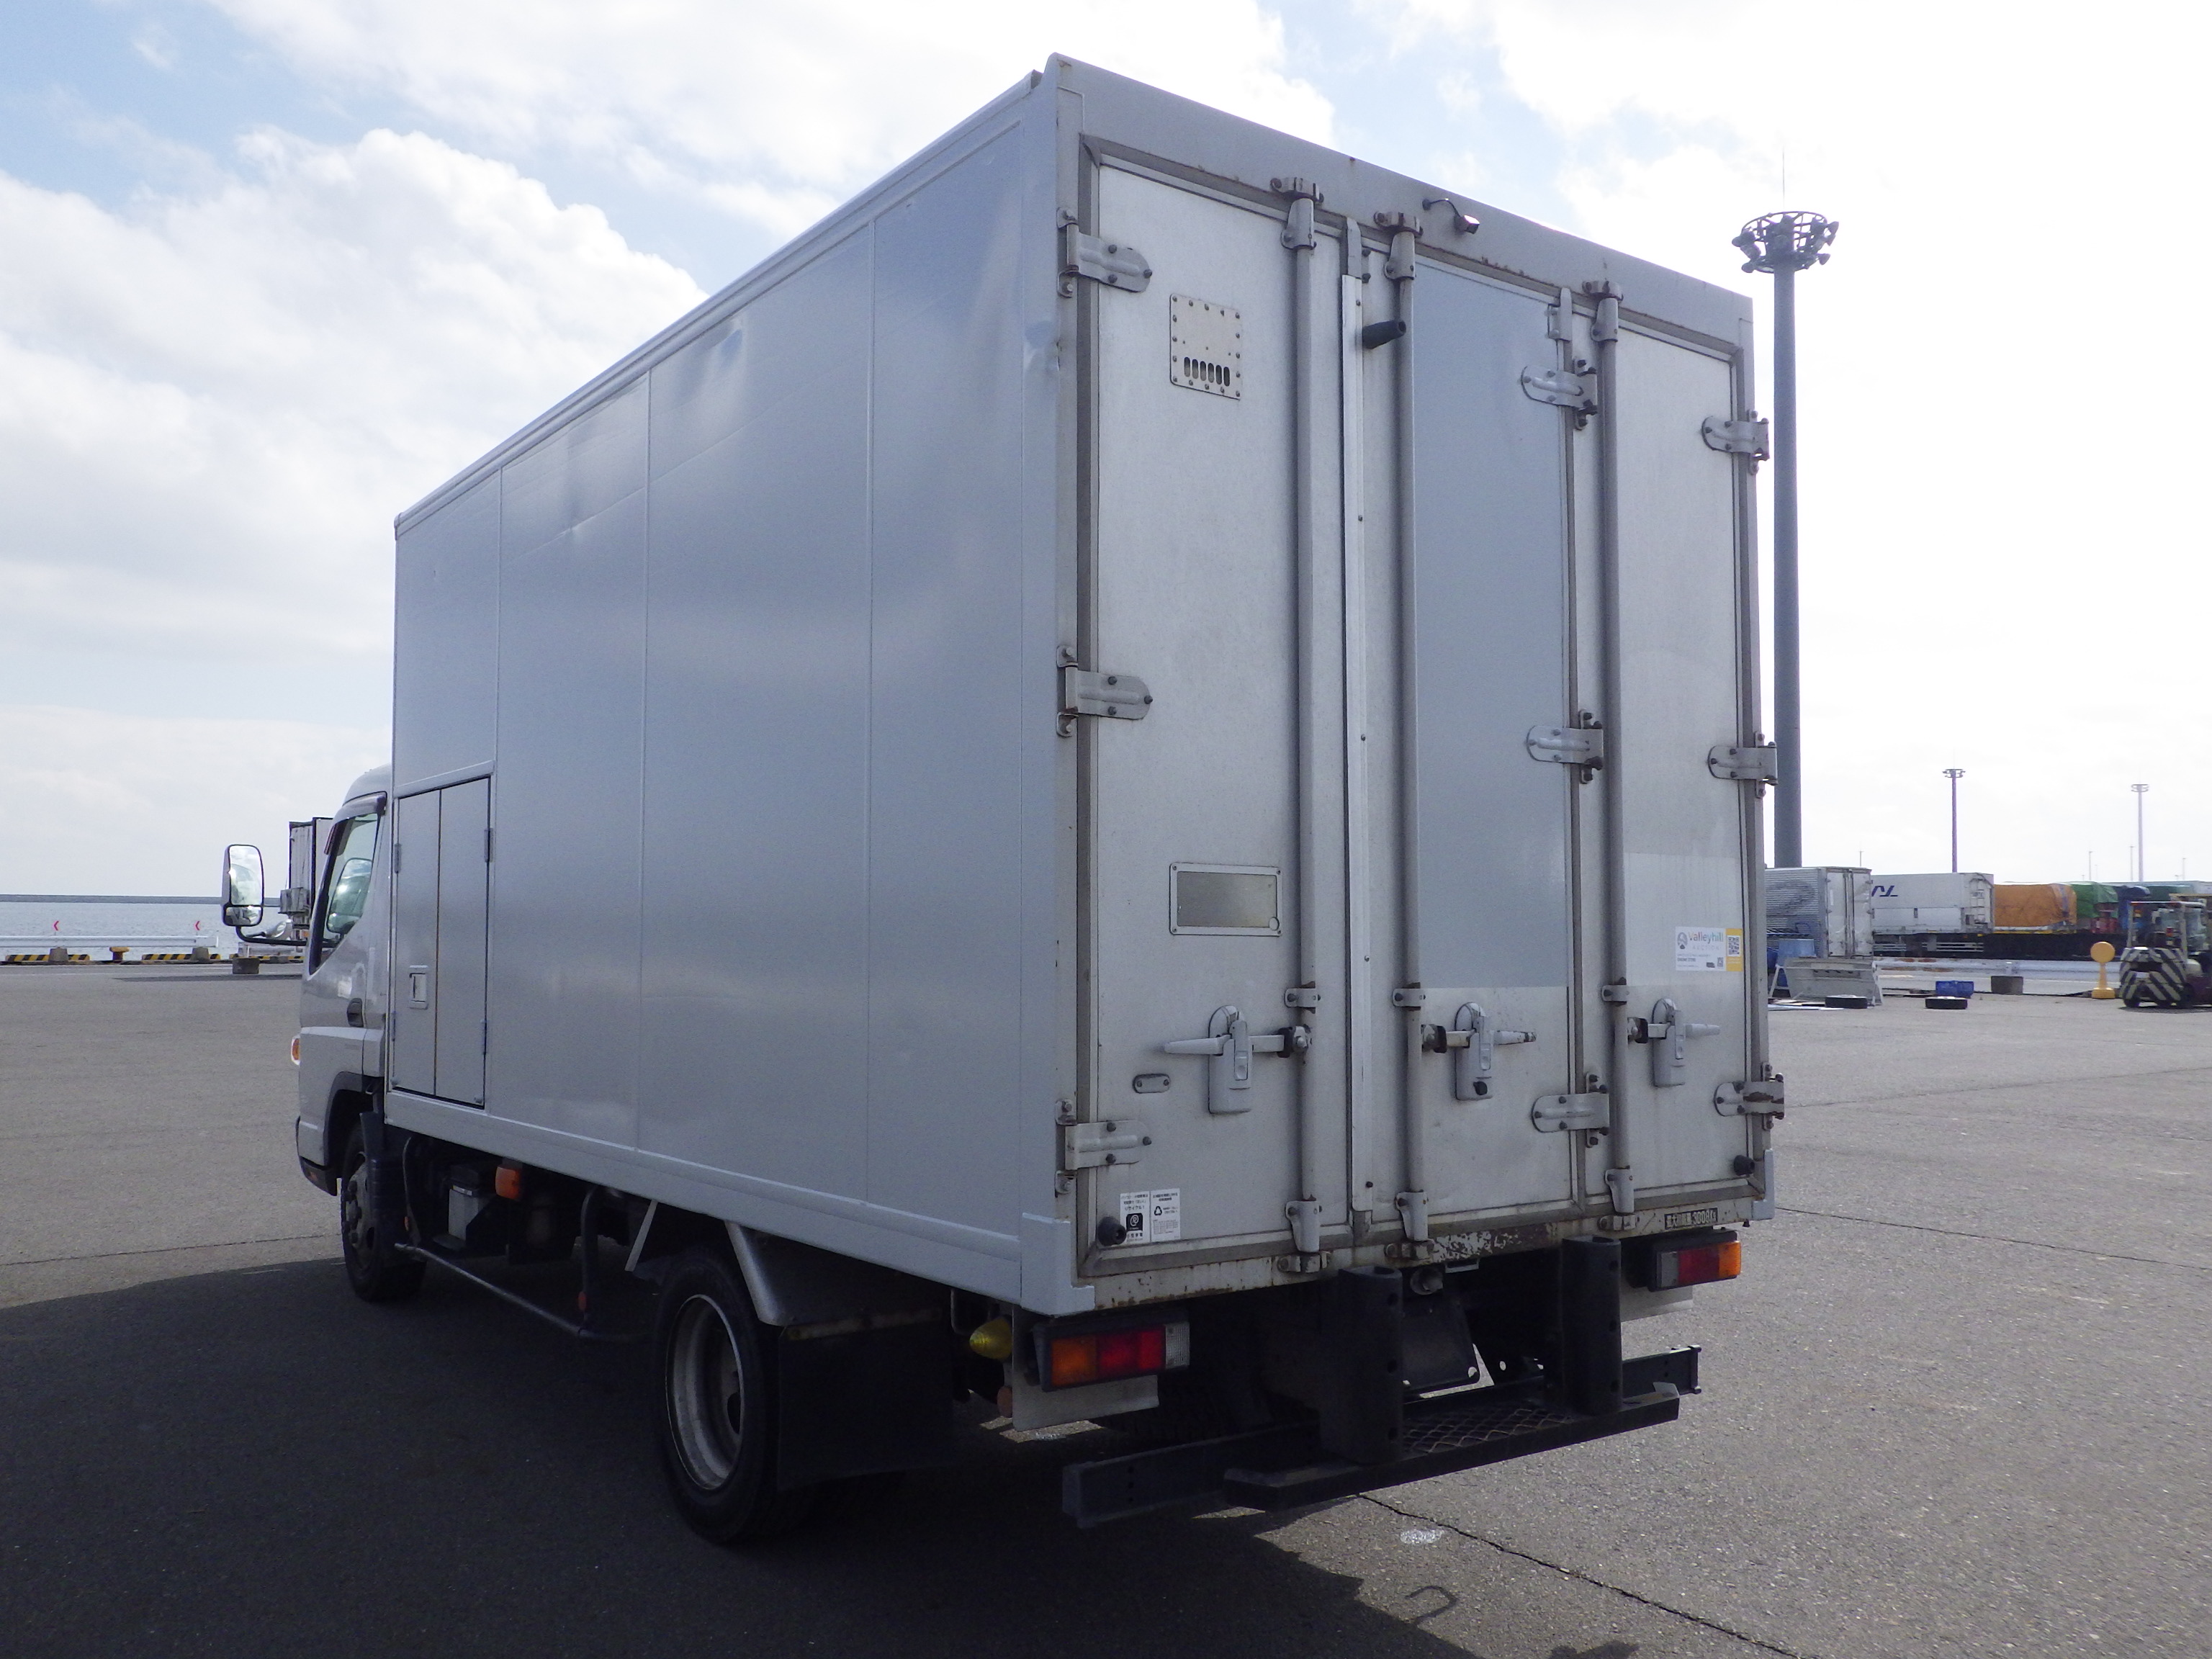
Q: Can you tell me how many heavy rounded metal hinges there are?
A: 9